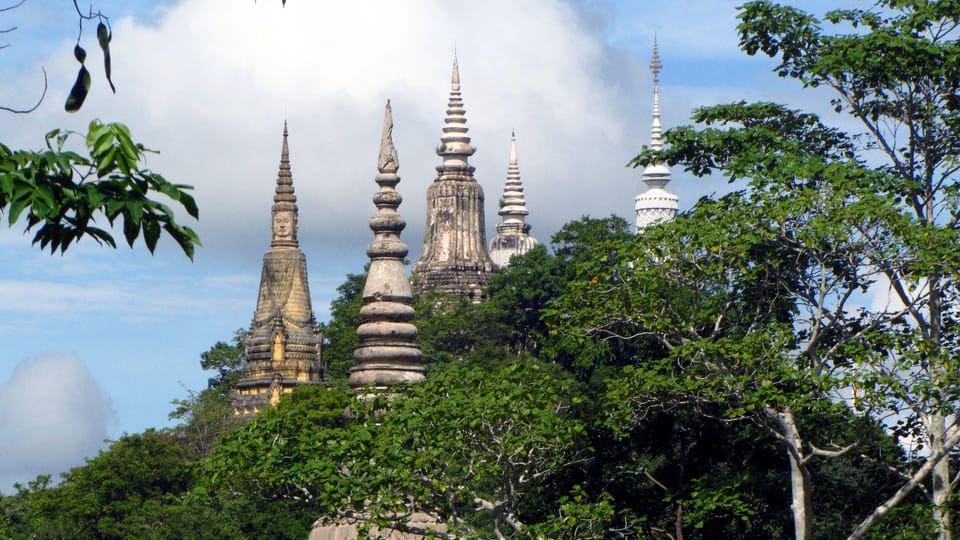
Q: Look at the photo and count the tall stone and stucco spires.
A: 5